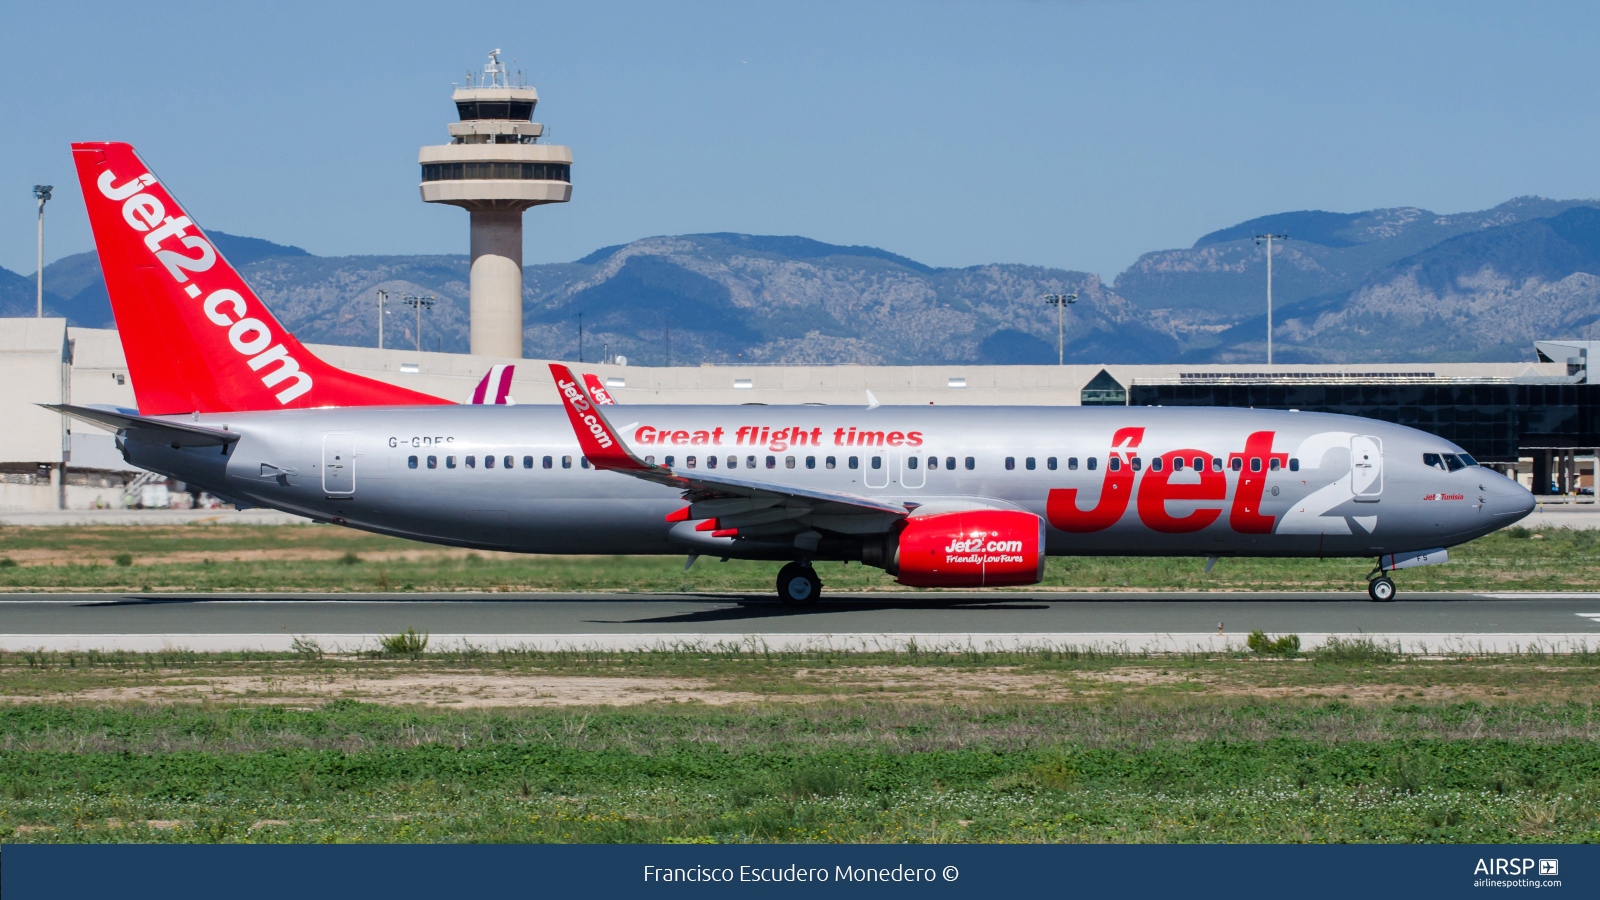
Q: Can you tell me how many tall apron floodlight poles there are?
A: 5